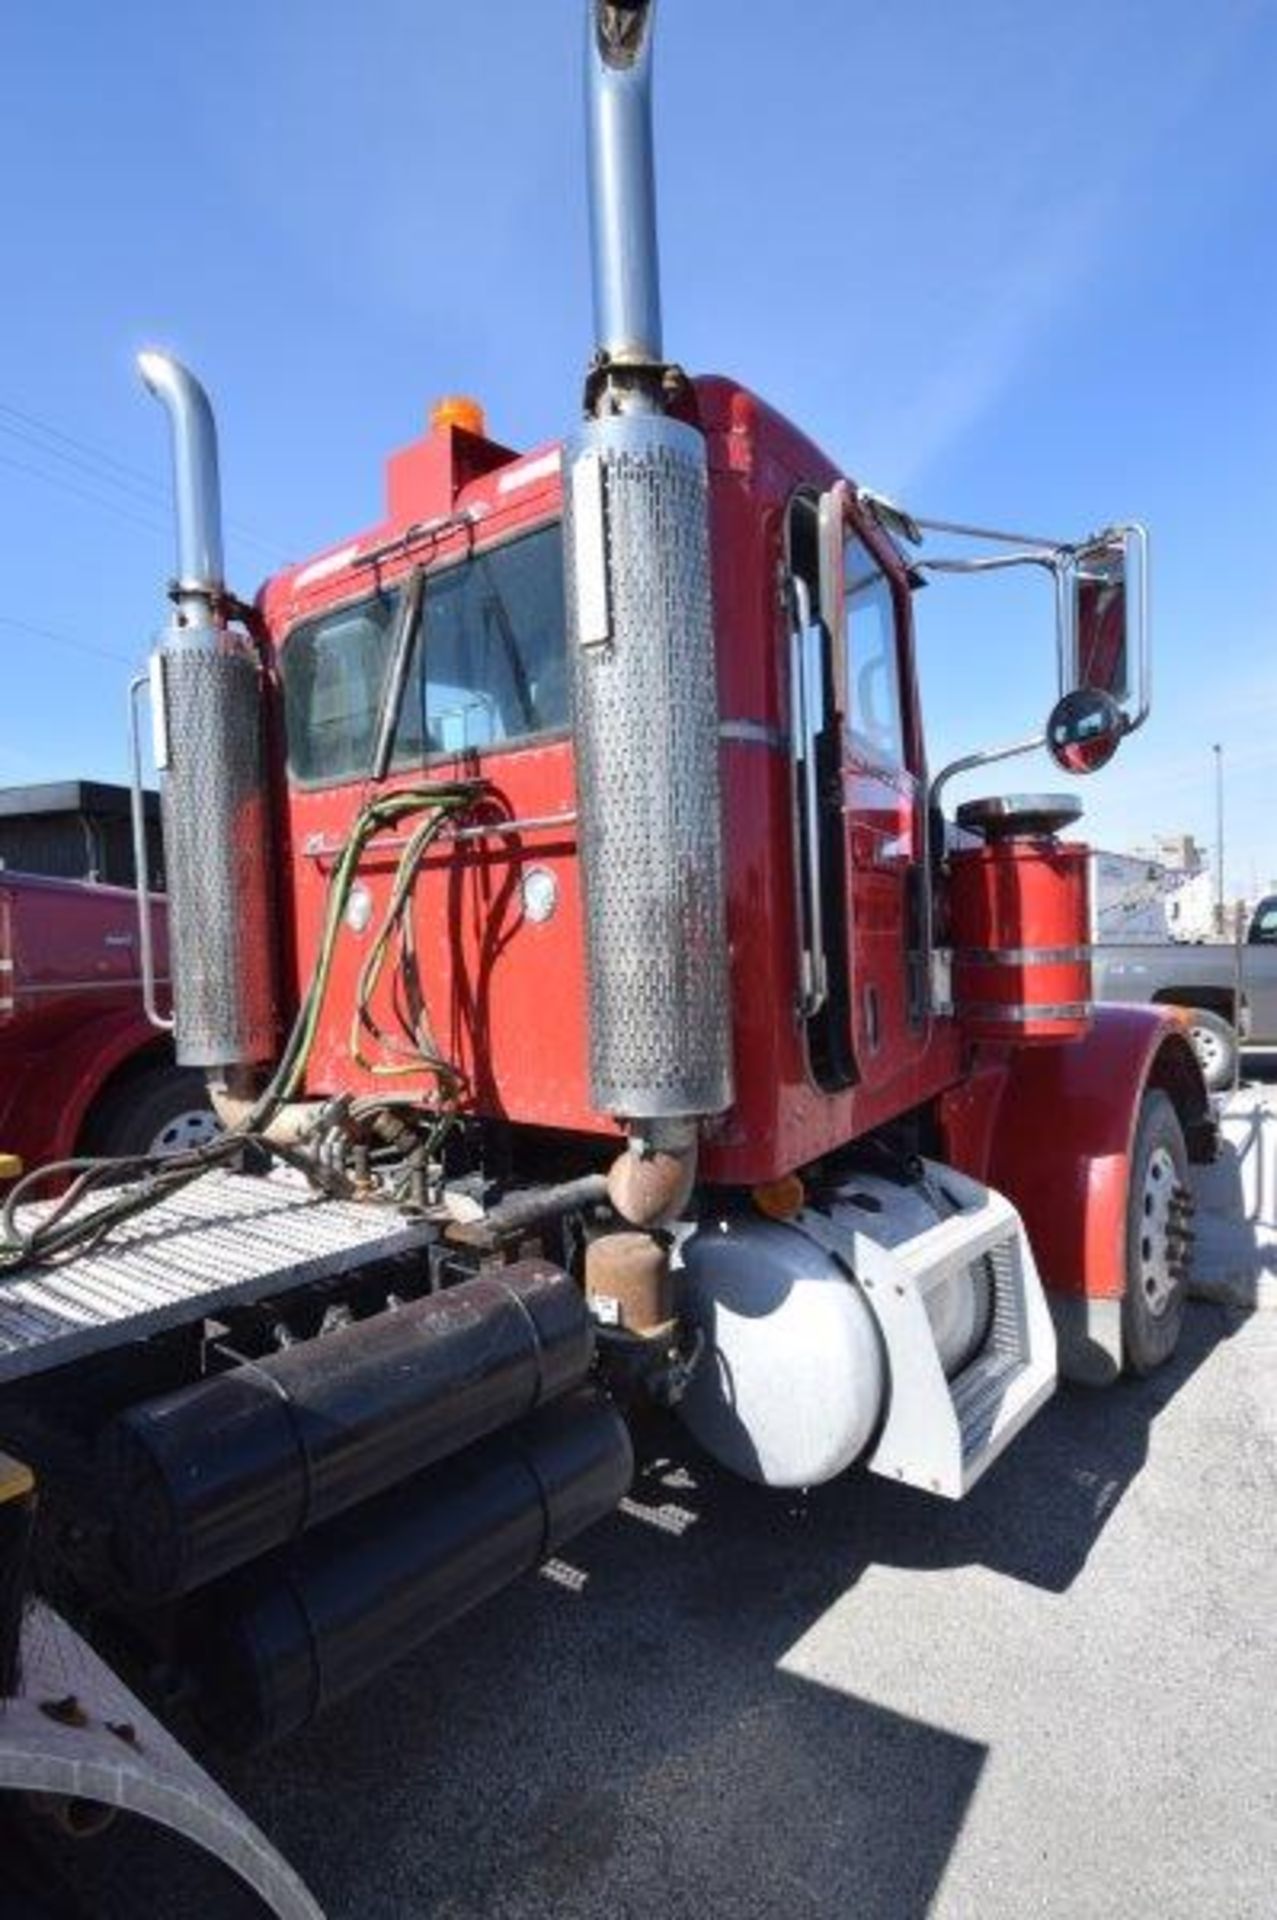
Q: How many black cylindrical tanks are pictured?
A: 2